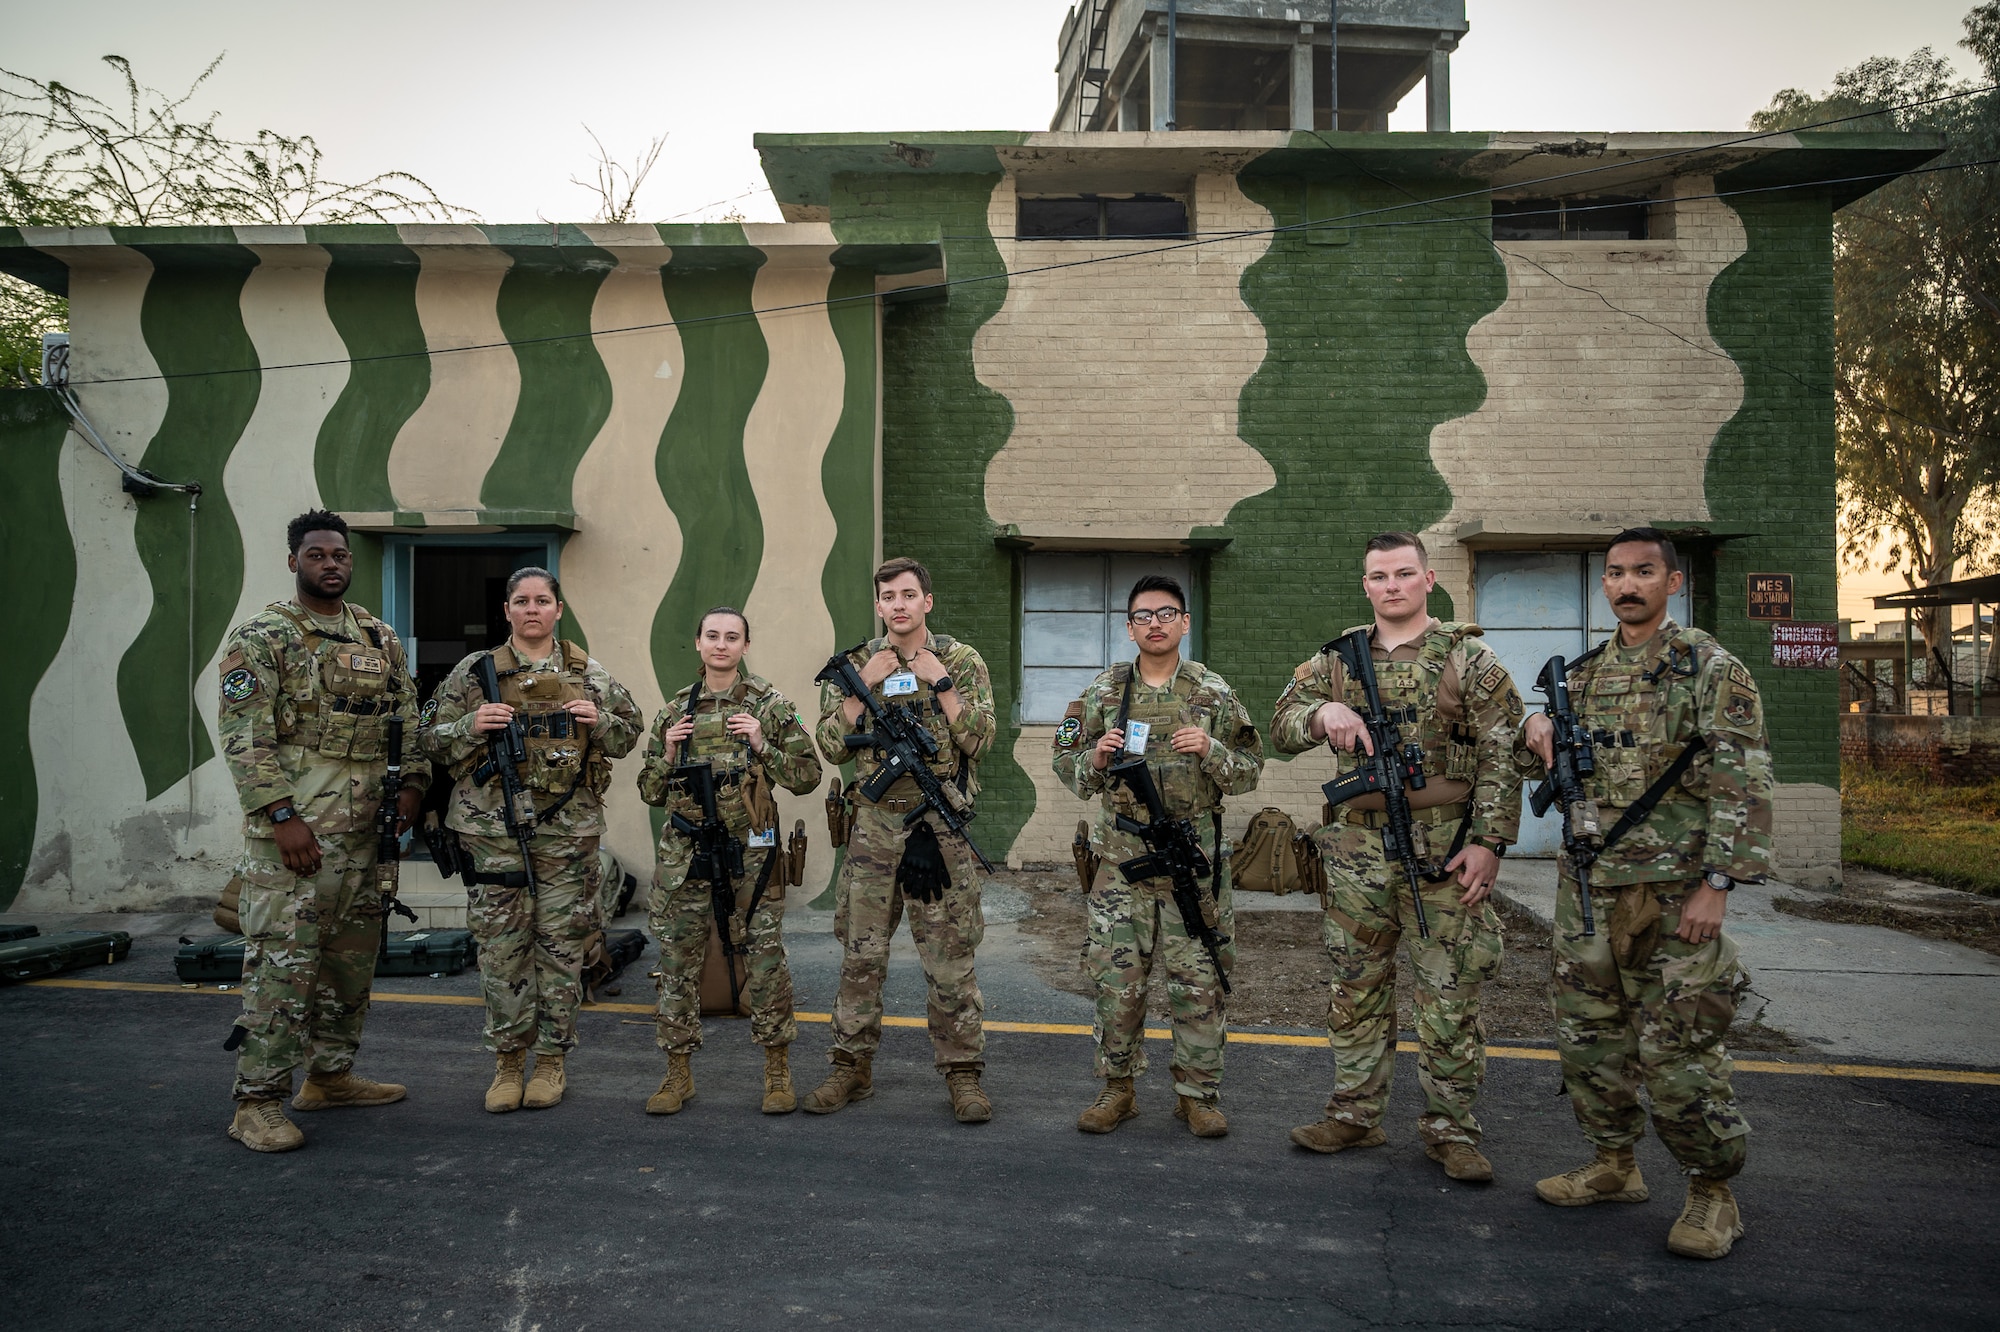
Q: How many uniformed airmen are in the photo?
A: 7